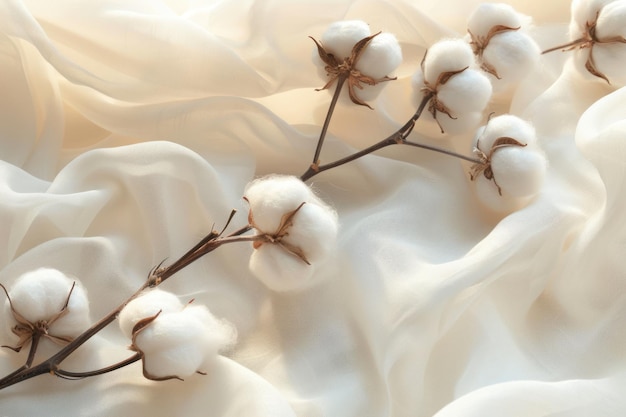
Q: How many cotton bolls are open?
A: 8